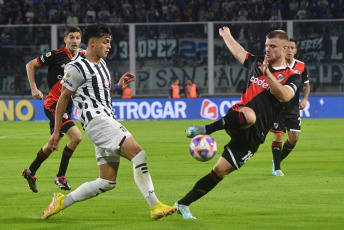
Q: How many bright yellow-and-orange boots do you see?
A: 2